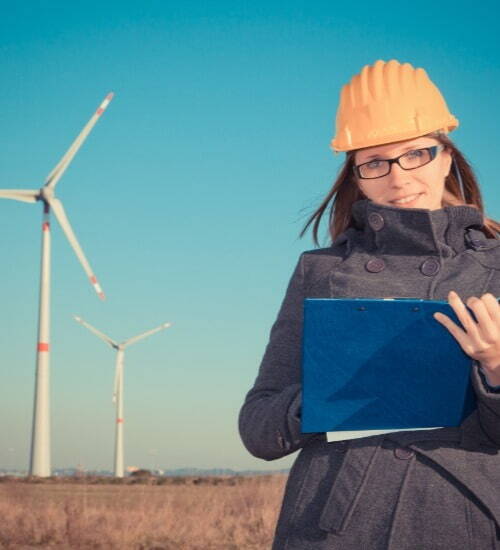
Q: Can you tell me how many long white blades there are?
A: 6